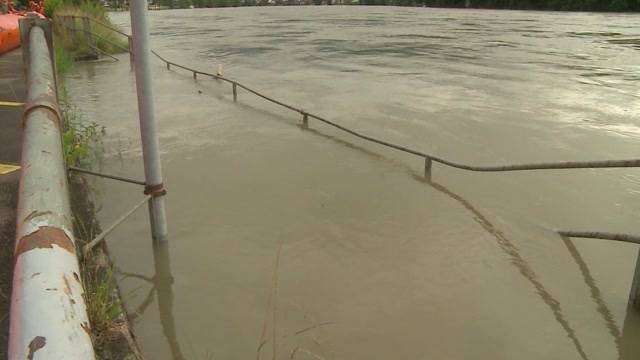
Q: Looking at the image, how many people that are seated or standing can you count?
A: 0